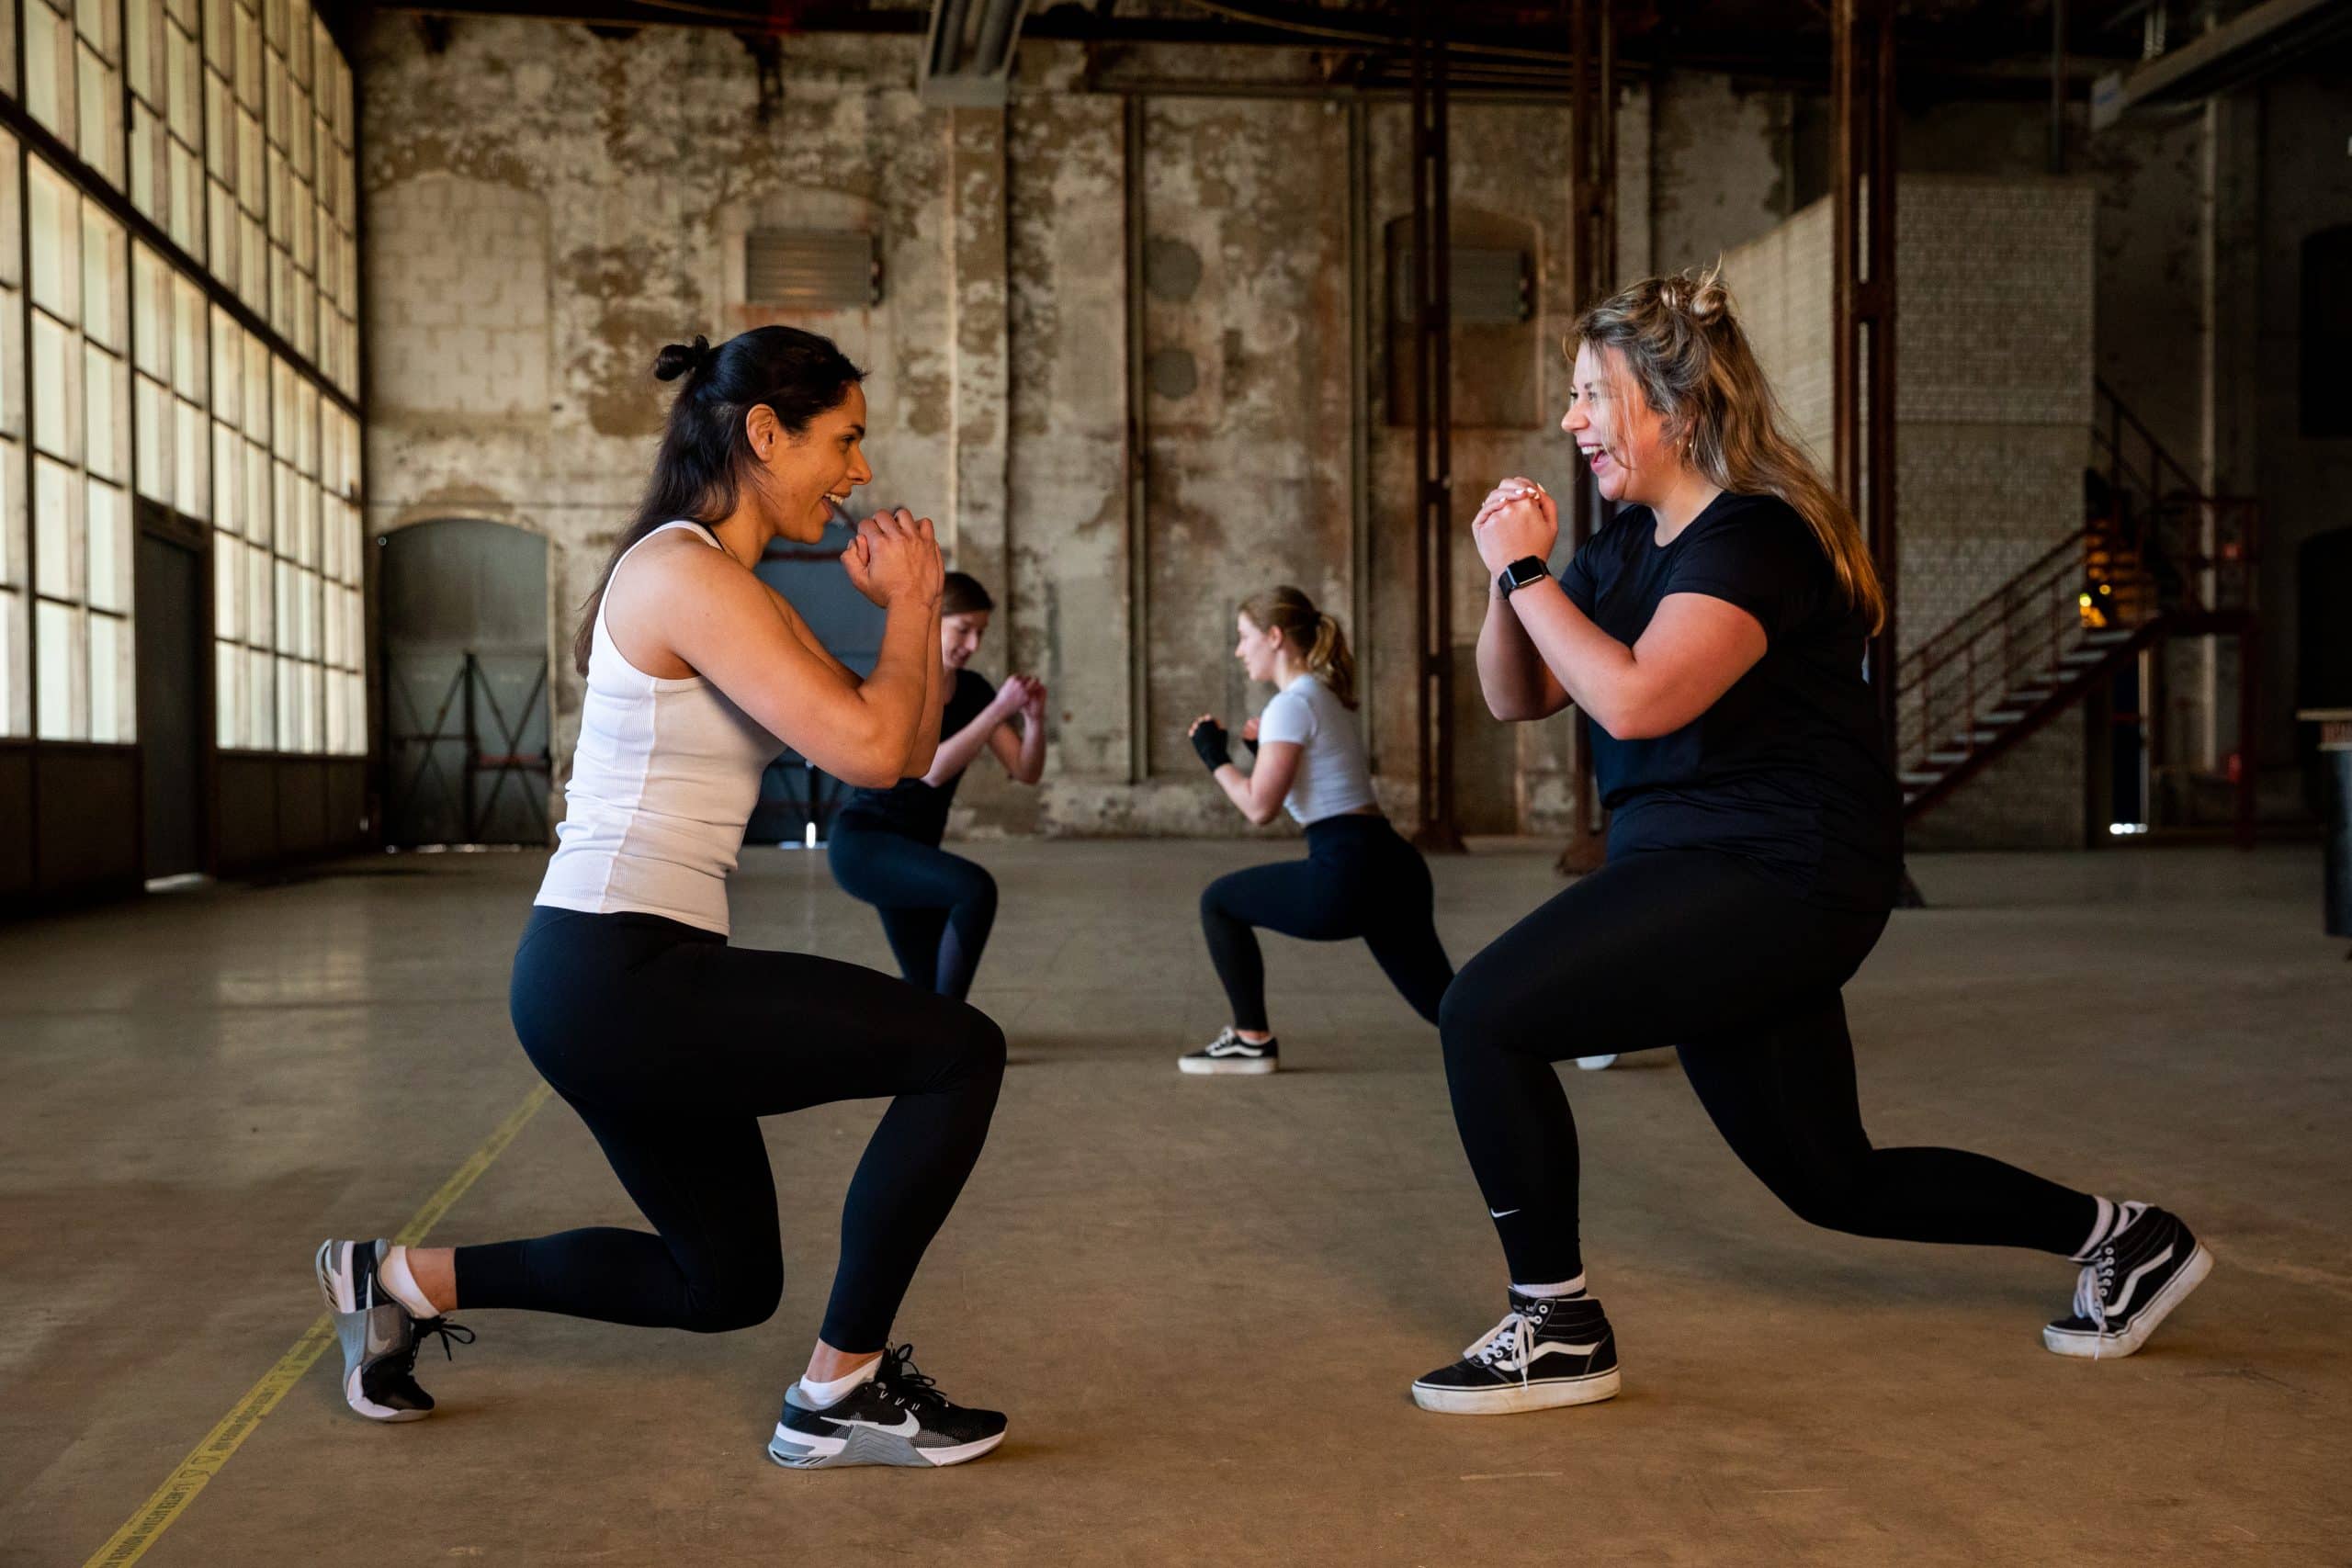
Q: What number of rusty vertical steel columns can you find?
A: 3